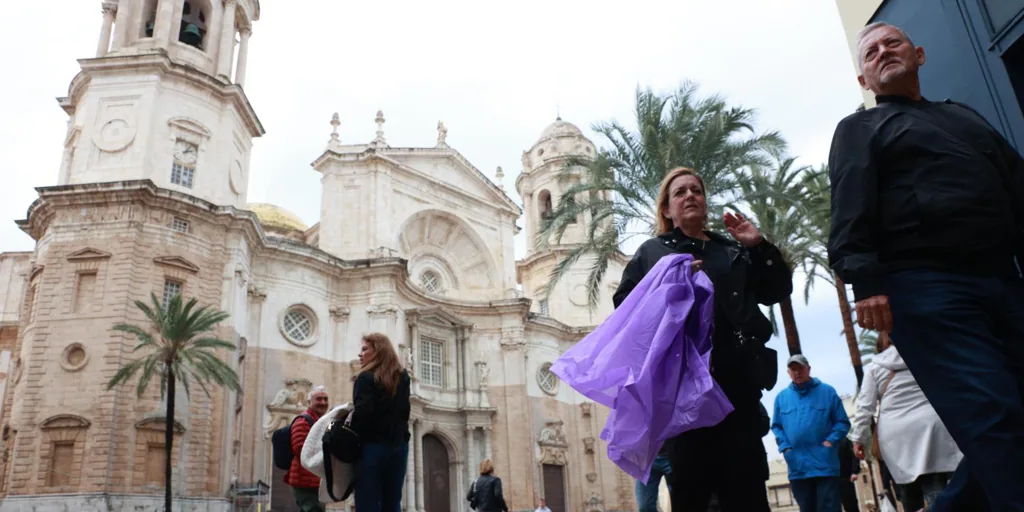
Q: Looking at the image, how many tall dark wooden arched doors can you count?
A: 1